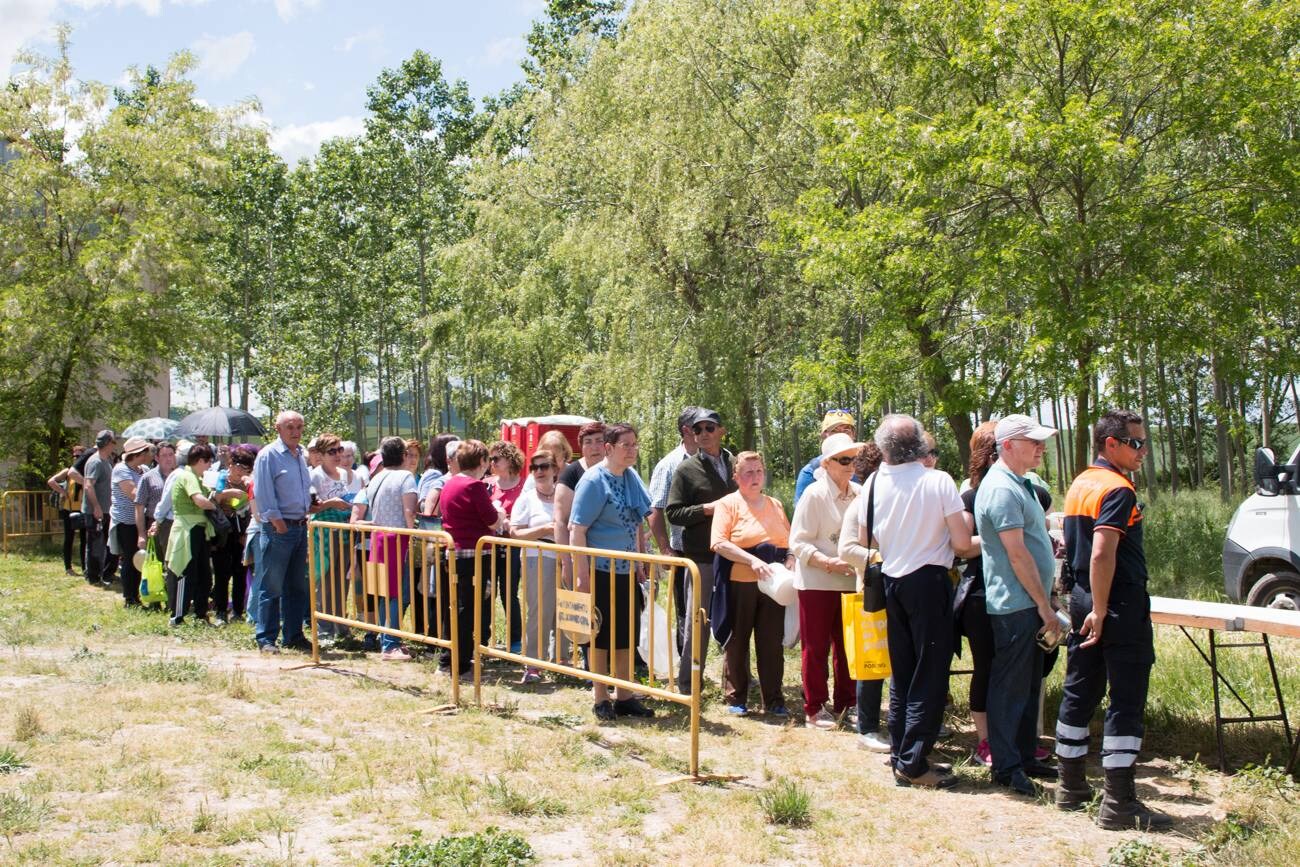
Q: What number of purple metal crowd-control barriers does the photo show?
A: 0